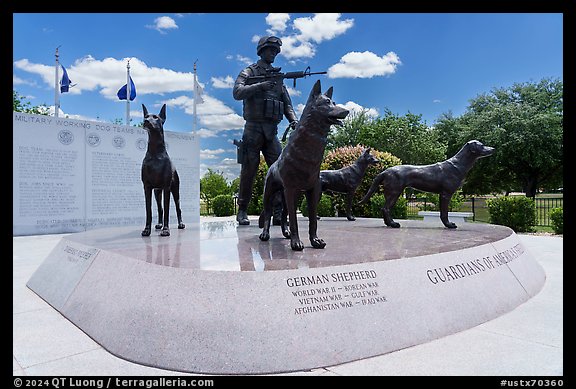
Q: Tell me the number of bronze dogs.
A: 4